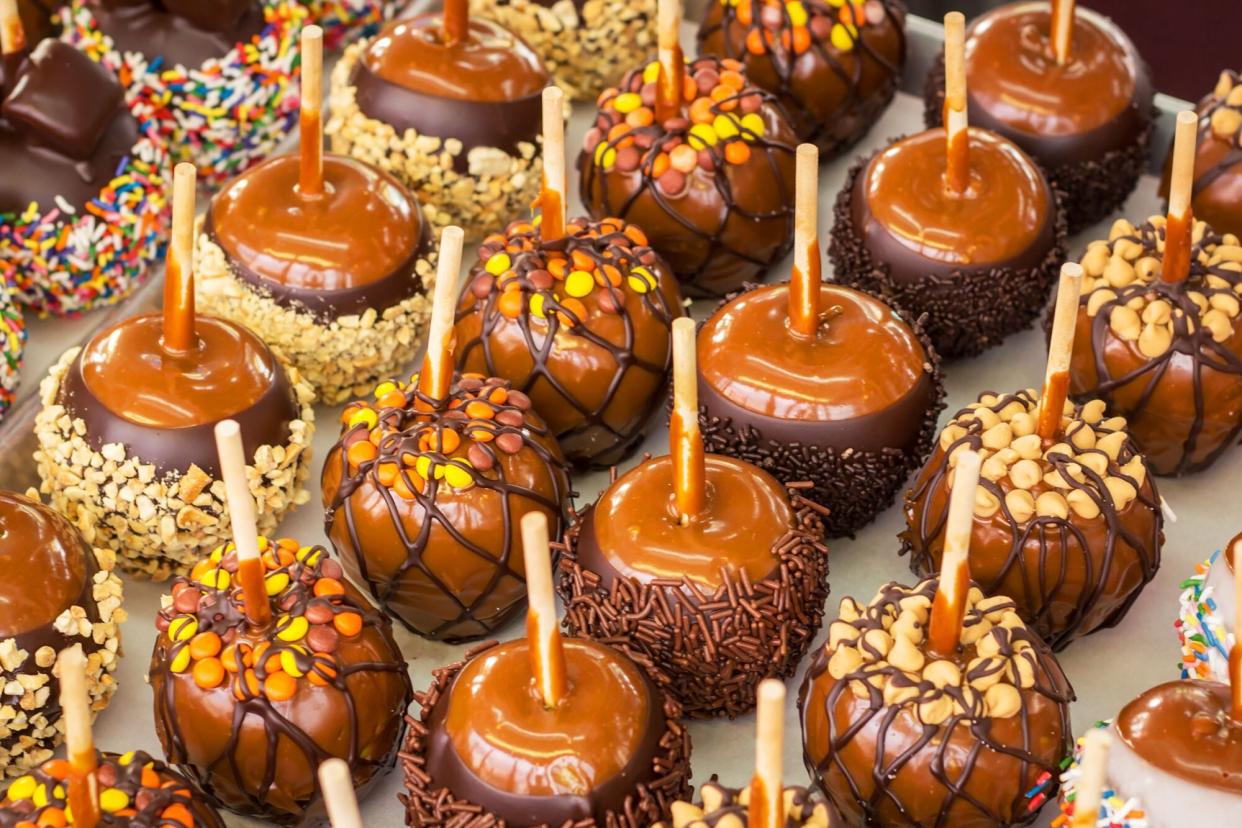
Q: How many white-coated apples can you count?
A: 2